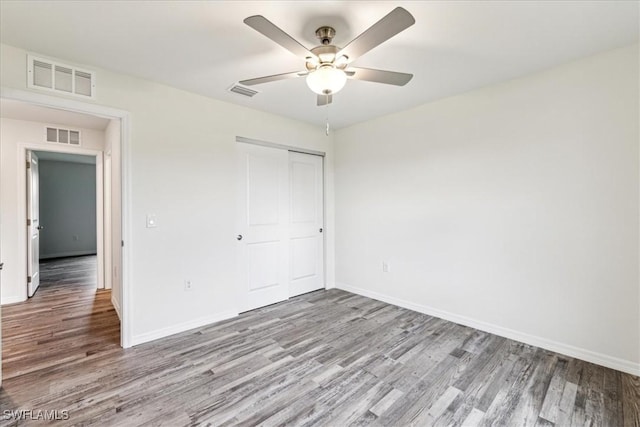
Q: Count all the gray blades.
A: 5